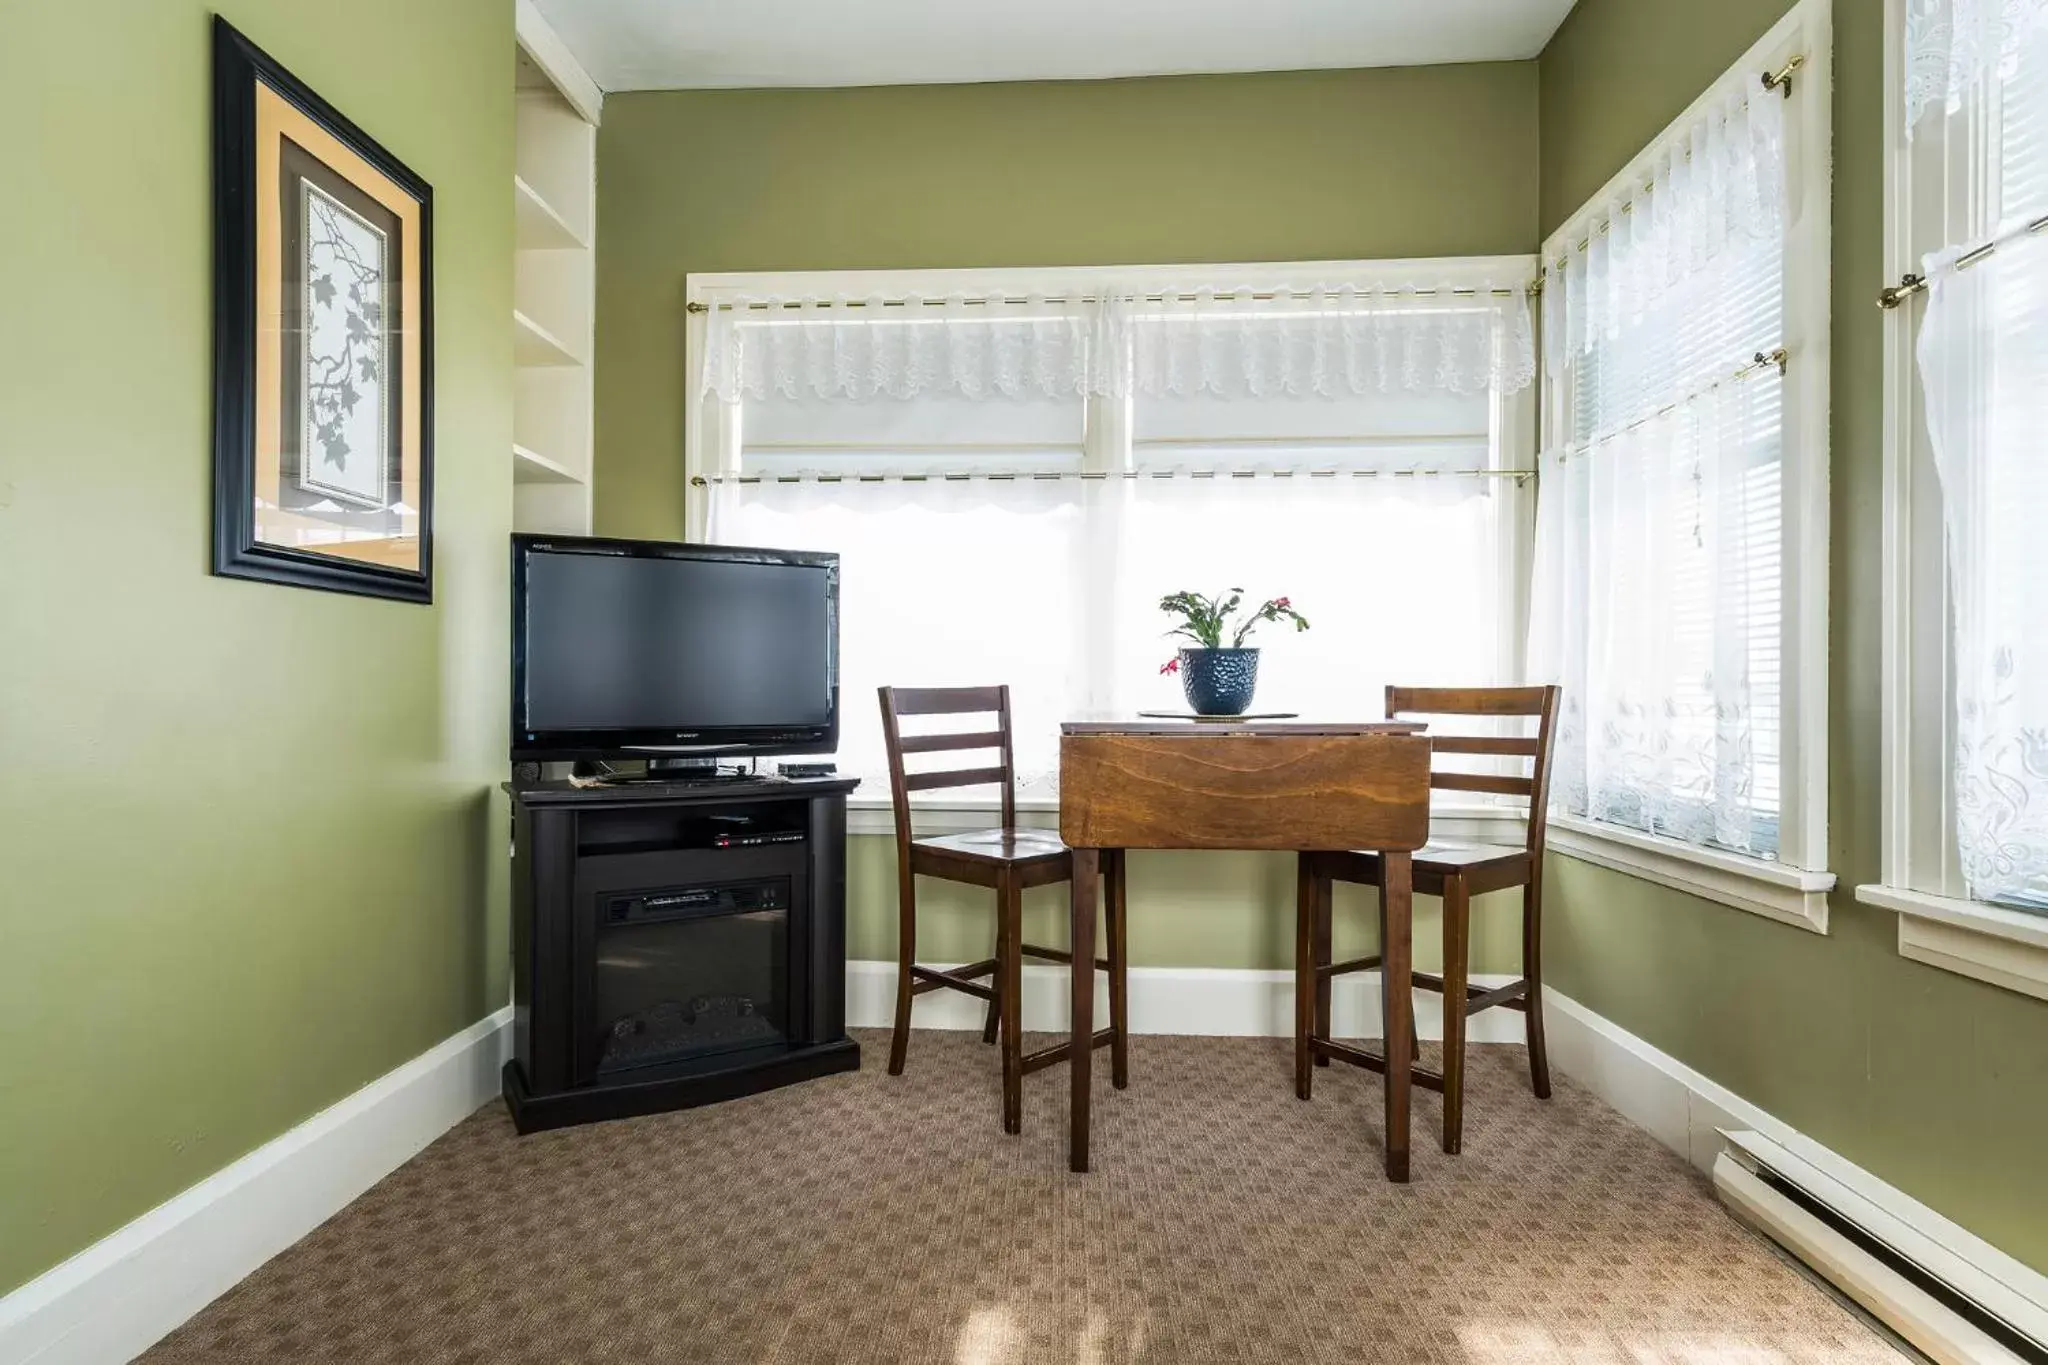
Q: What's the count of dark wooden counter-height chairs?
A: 2